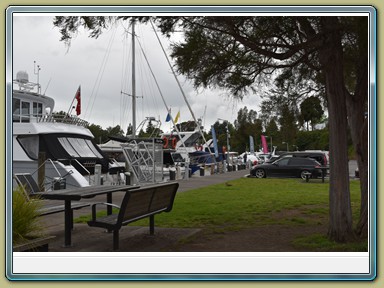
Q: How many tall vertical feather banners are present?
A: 3